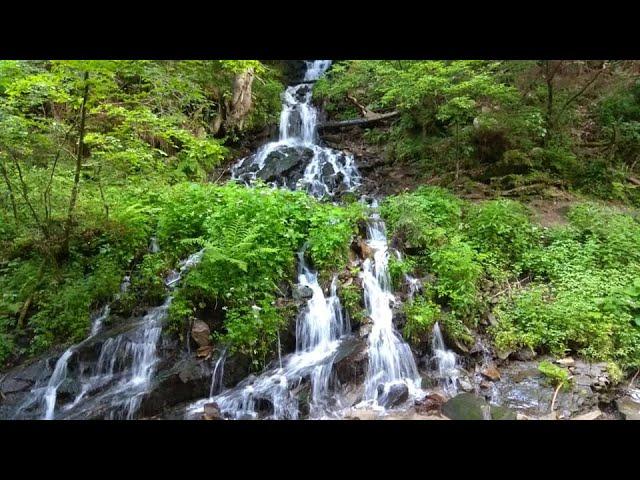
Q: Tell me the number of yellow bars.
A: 0